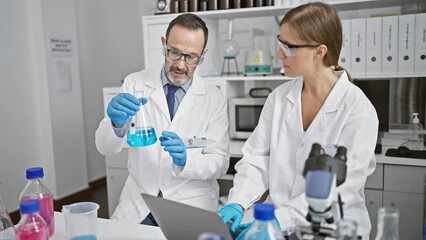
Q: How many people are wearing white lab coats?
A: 2